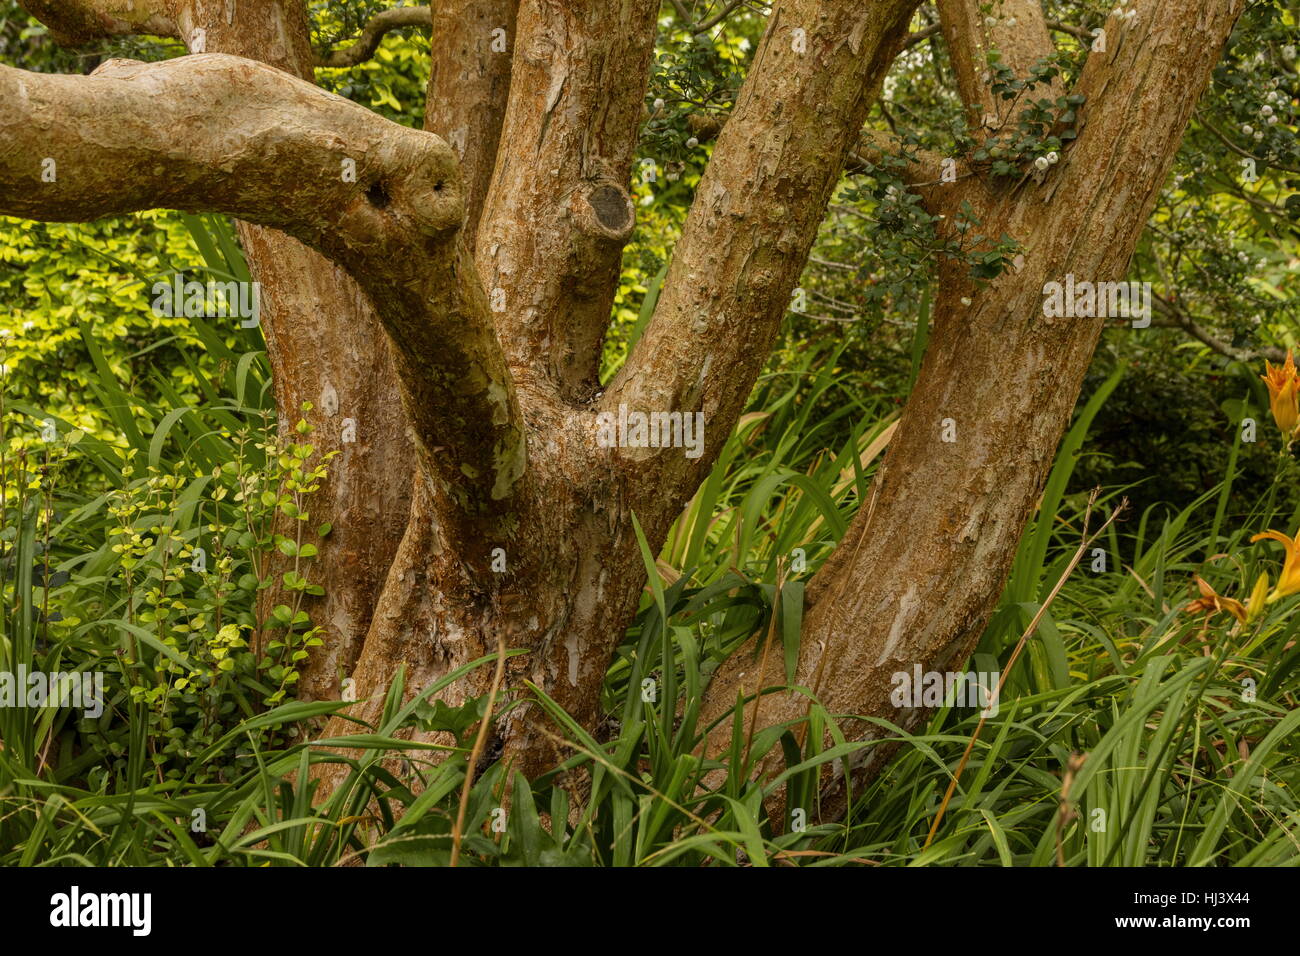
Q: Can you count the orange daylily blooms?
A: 3